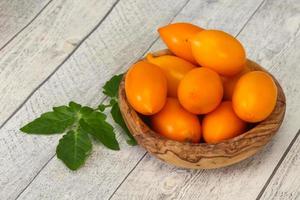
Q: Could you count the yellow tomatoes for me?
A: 8